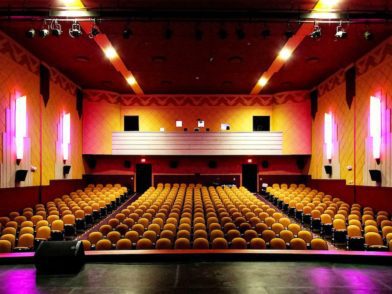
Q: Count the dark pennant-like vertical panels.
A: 4